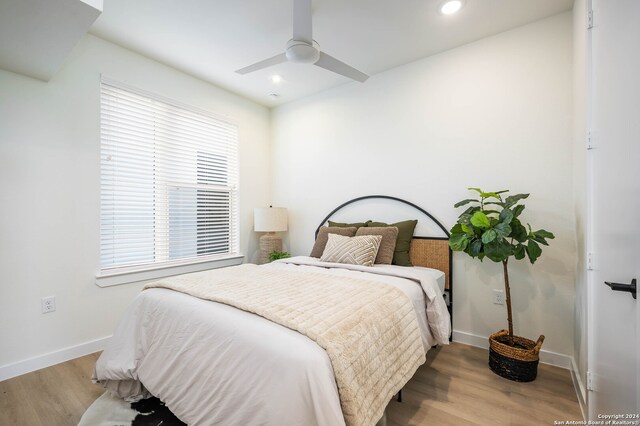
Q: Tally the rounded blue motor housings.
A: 0